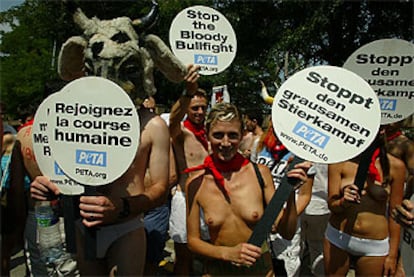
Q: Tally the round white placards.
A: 5